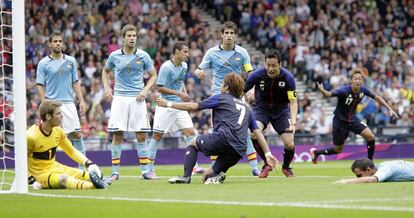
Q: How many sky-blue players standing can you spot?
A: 4